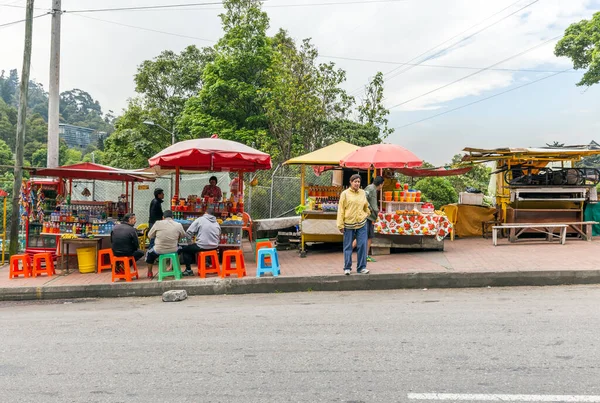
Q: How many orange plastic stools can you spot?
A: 7